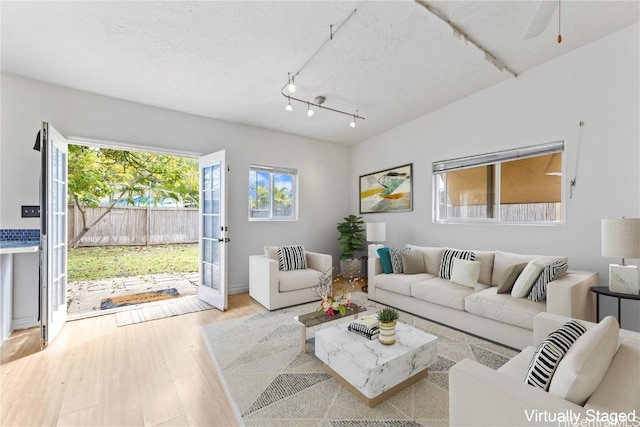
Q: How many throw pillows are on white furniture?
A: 10